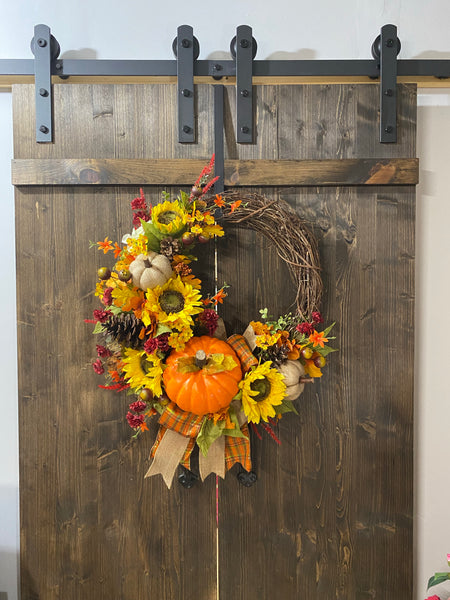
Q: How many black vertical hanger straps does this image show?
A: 4